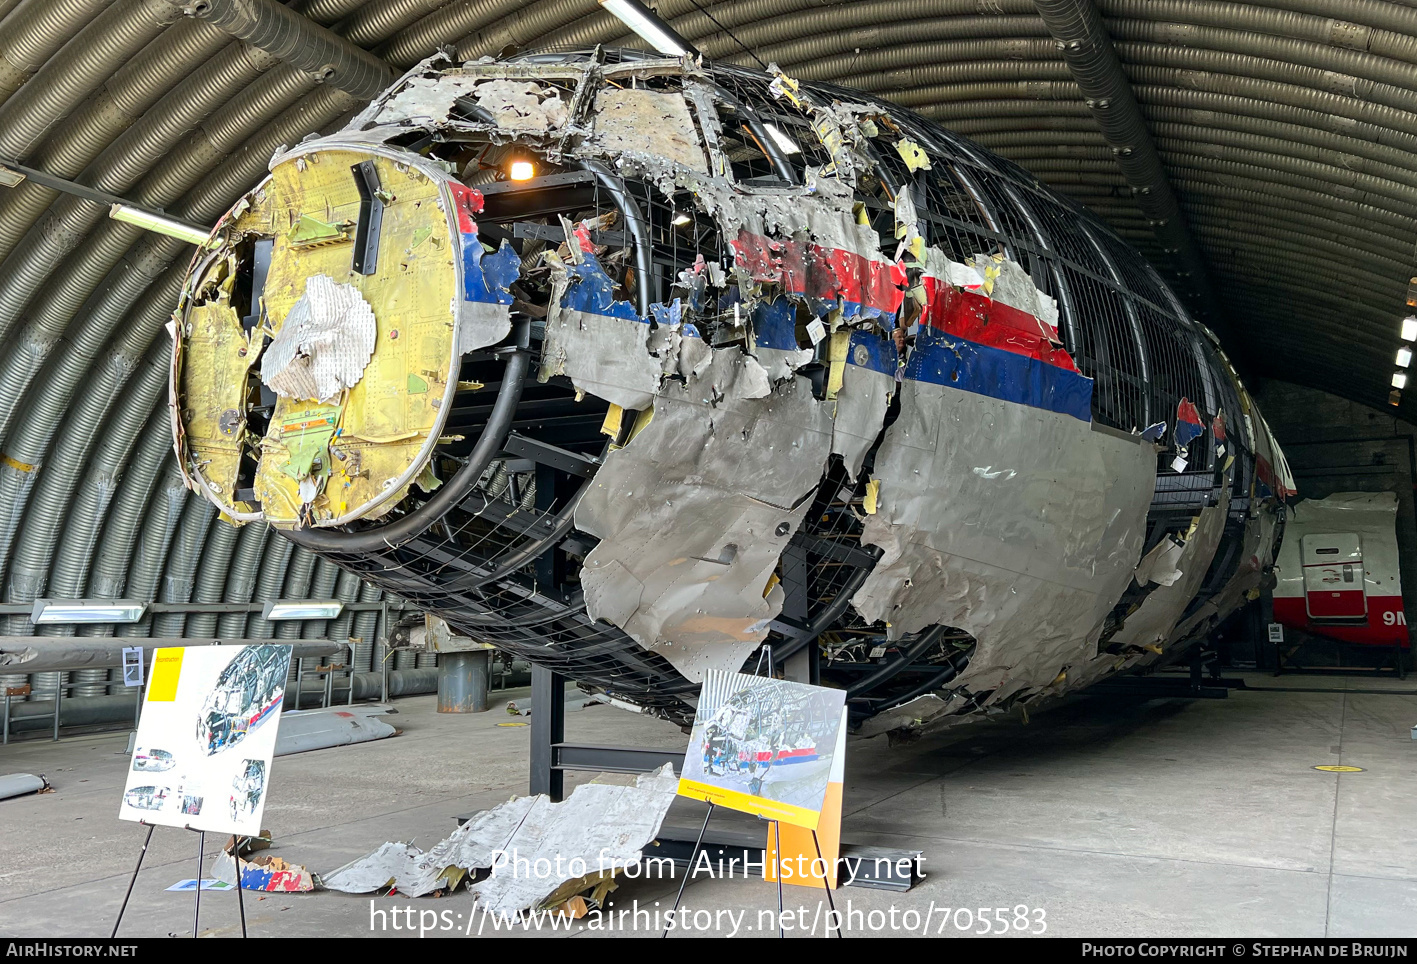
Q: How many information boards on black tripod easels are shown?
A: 2